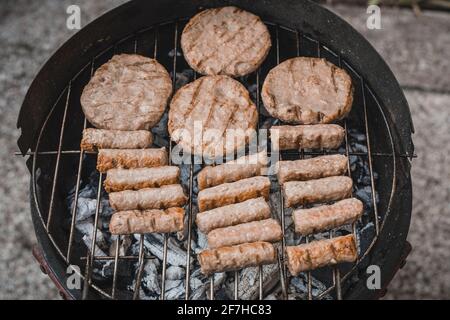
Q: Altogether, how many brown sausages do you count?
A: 15